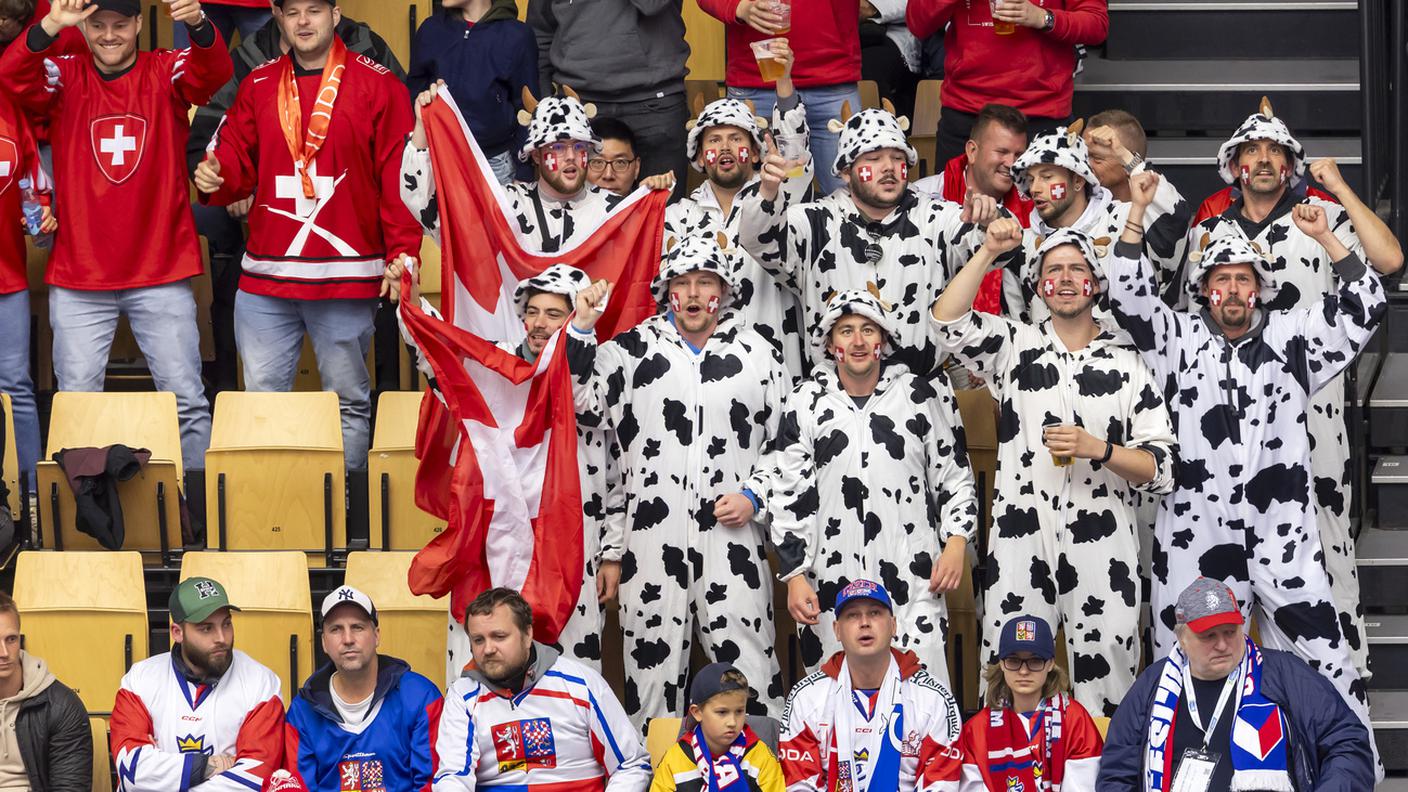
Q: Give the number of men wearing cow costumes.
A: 10